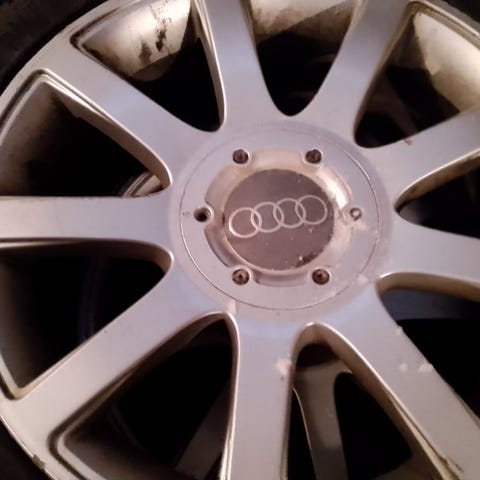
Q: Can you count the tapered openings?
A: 9